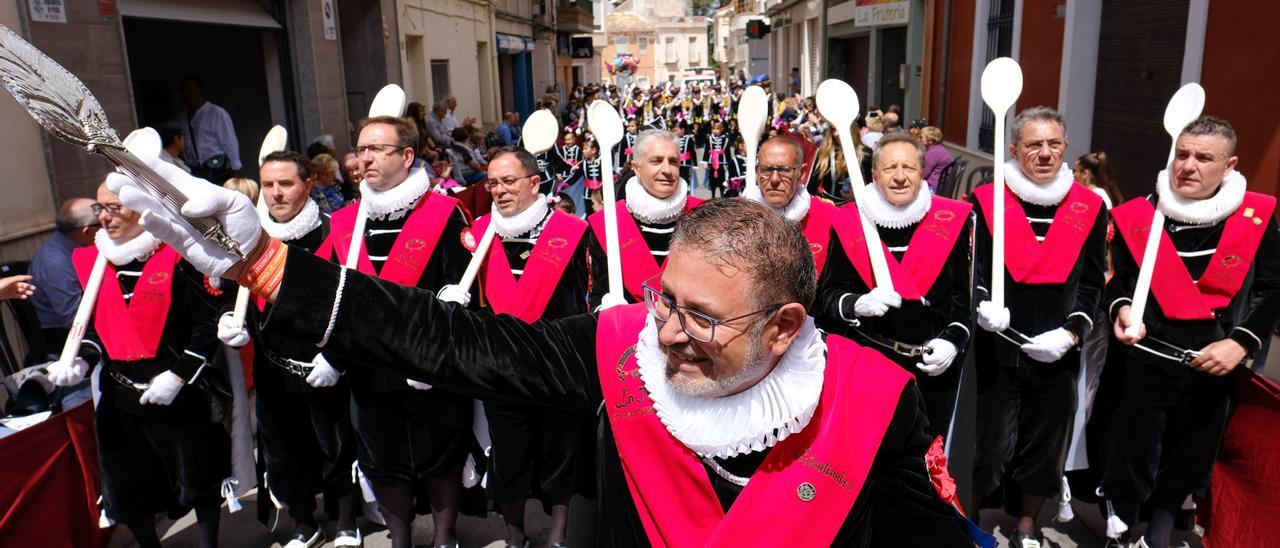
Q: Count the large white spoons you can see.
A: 9